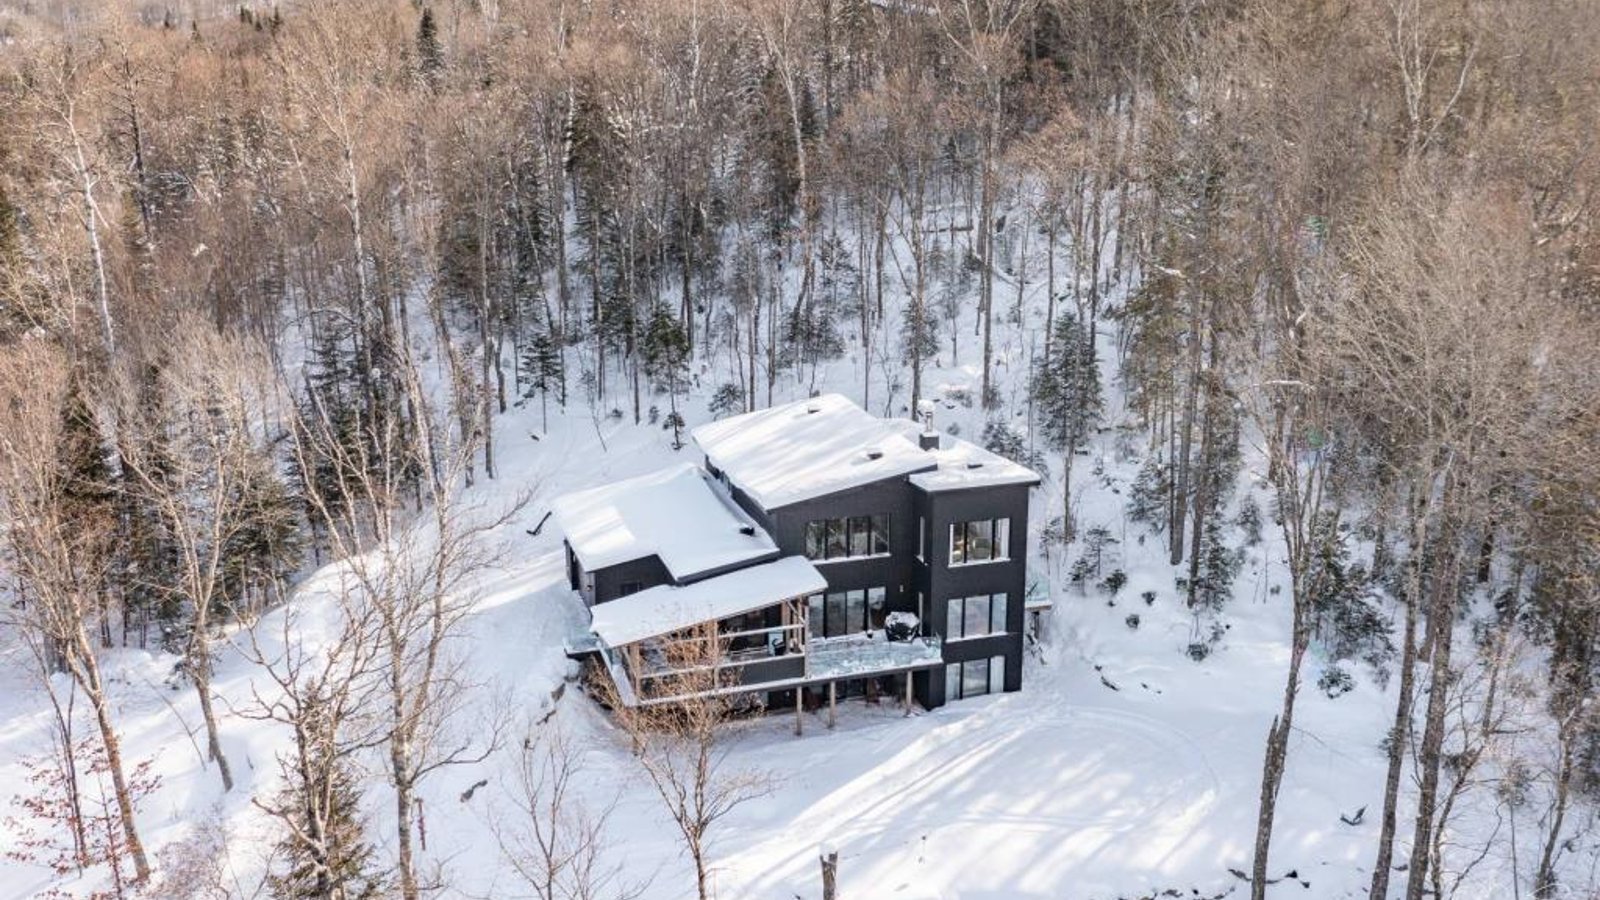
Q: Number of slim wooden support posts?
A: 3